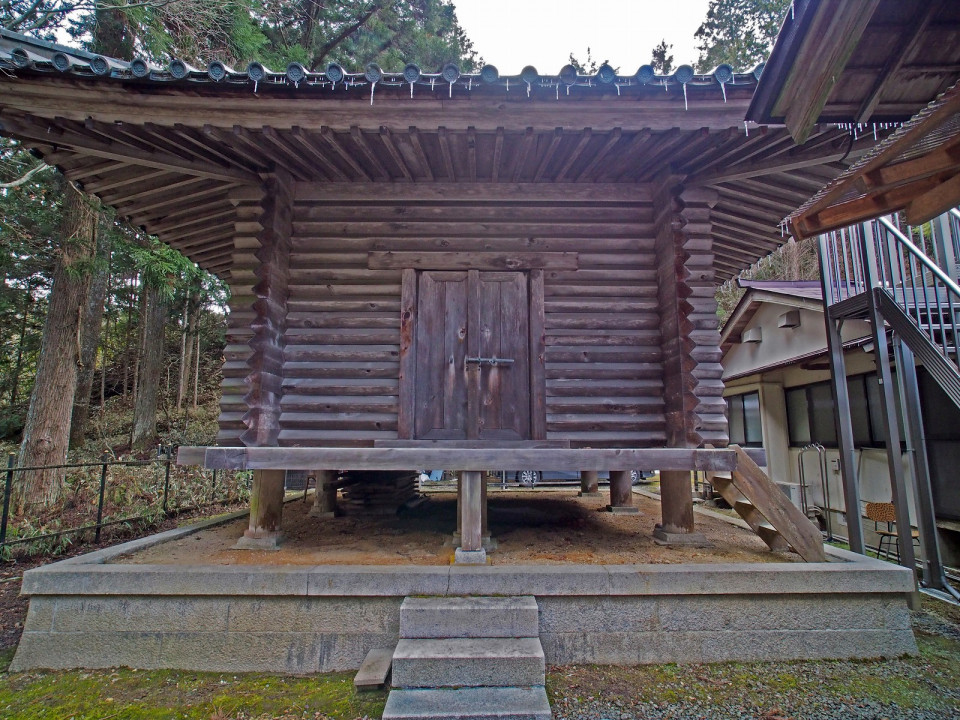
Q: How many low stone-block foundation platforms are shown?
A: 1